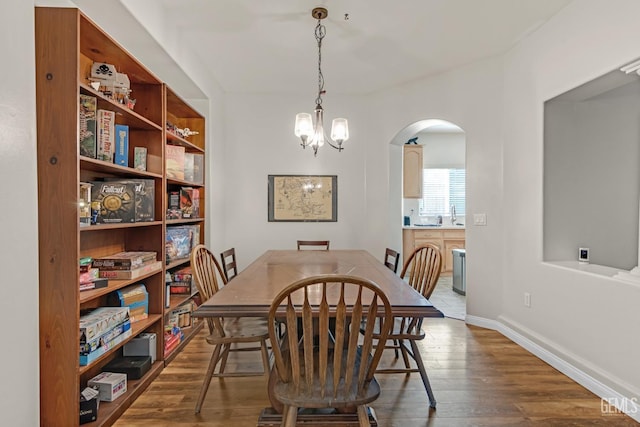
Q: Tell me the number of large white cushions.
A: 0